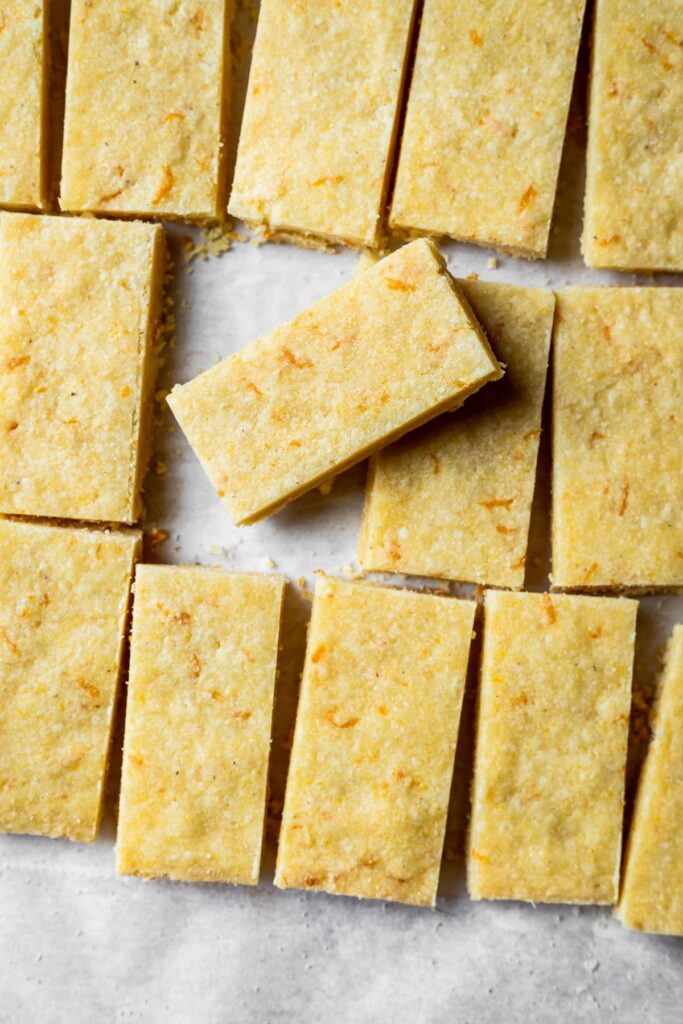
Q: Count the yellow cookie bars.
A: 14